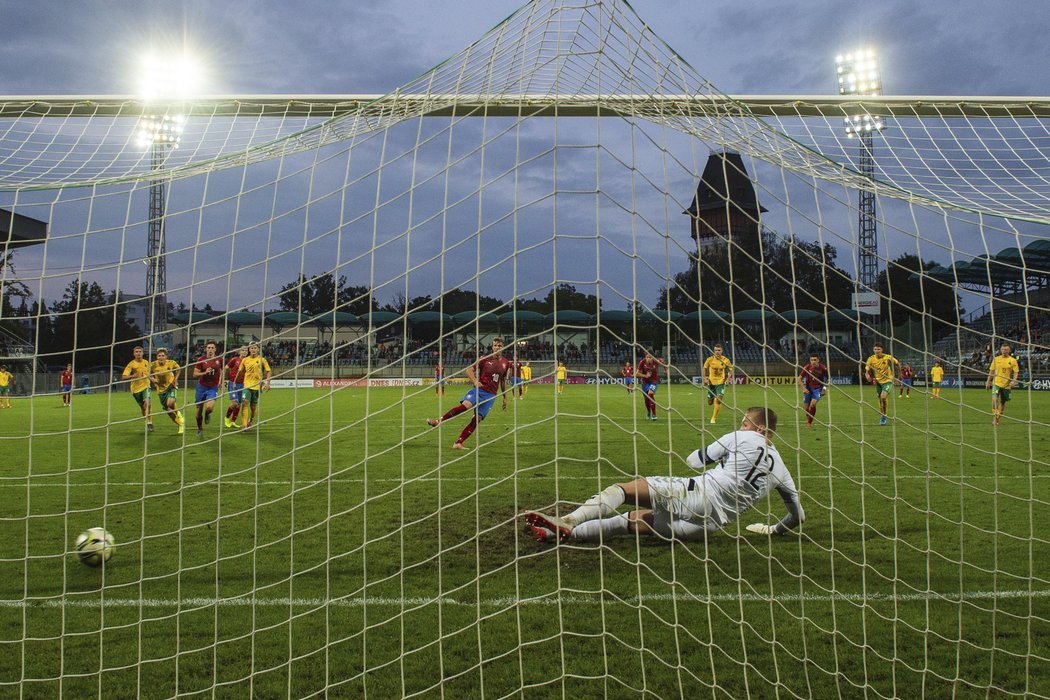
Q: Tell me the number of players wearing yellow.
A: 10